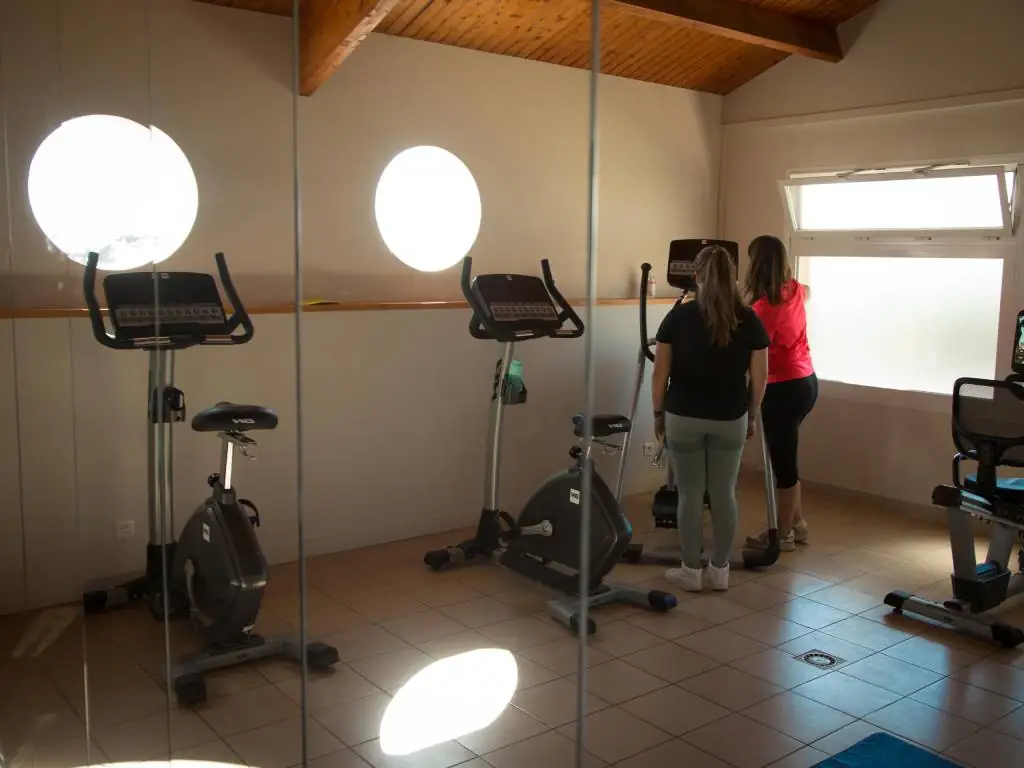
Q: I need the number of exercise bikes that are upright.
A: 2